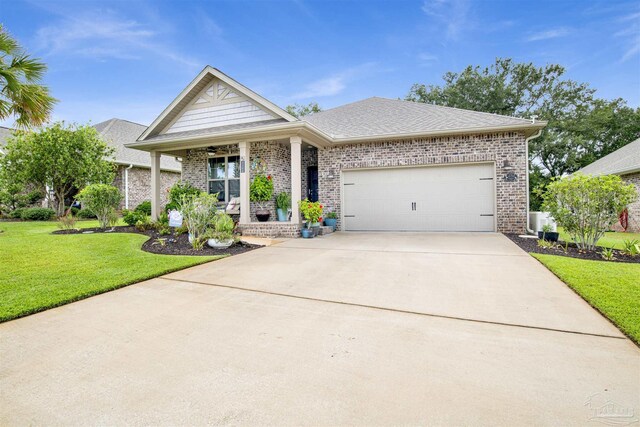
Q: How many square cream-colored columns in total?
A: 3